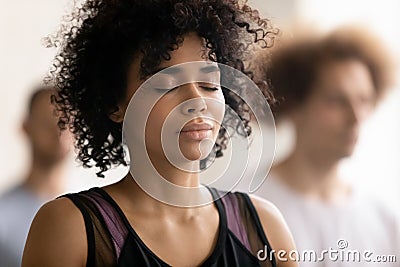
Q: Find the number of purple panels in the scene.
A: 2